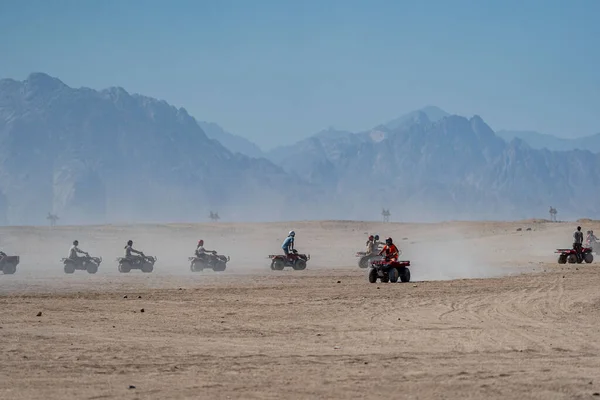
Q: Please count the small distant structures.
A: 4